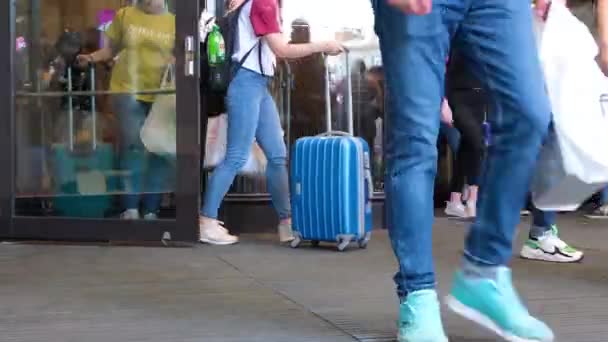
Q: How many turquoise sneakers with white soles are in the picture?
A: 2